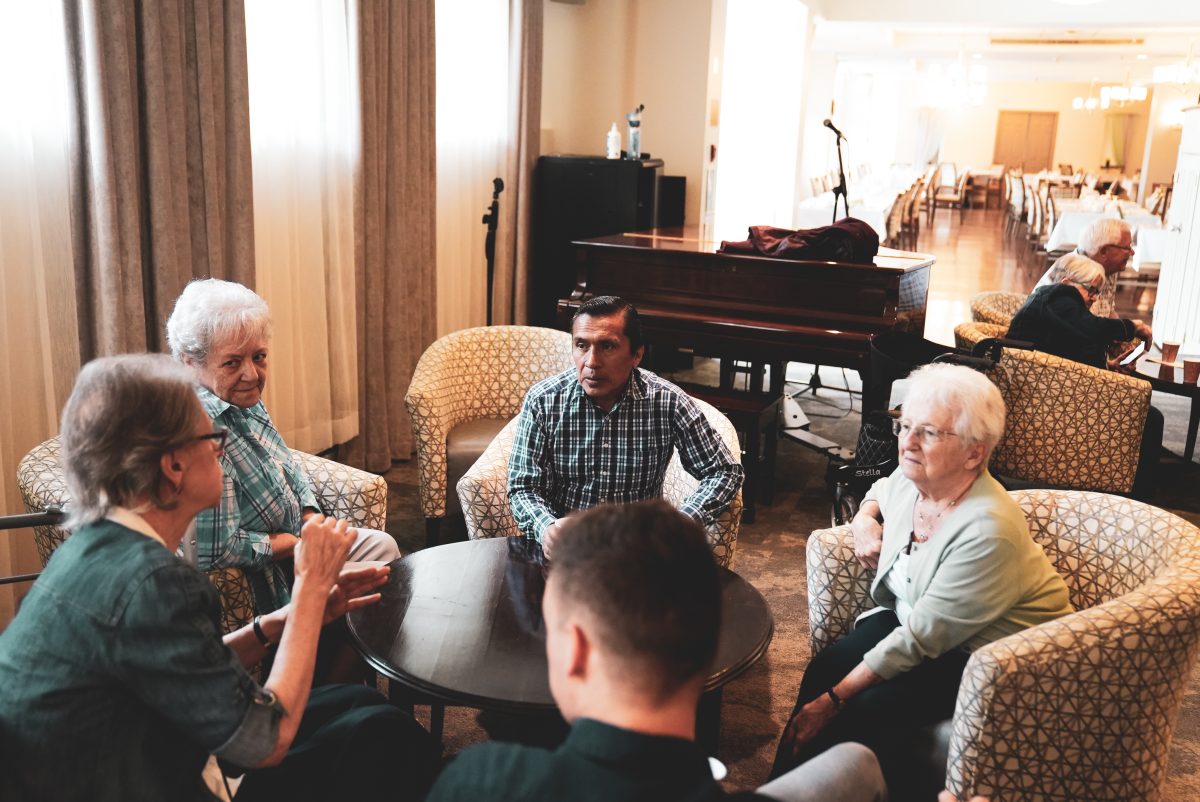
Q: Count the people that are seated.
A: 7